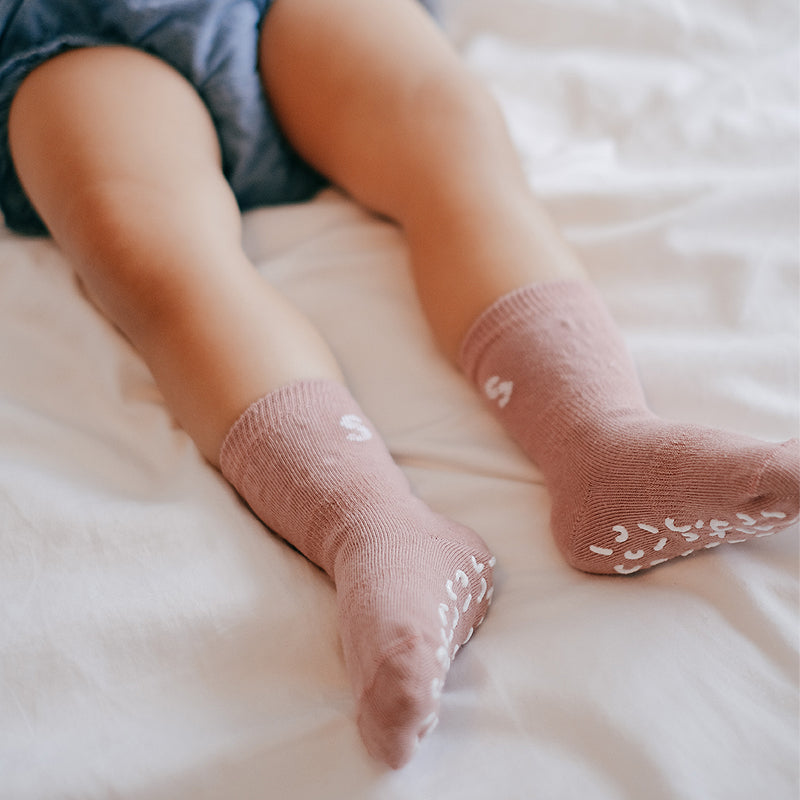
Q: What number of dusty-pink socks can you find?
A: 2